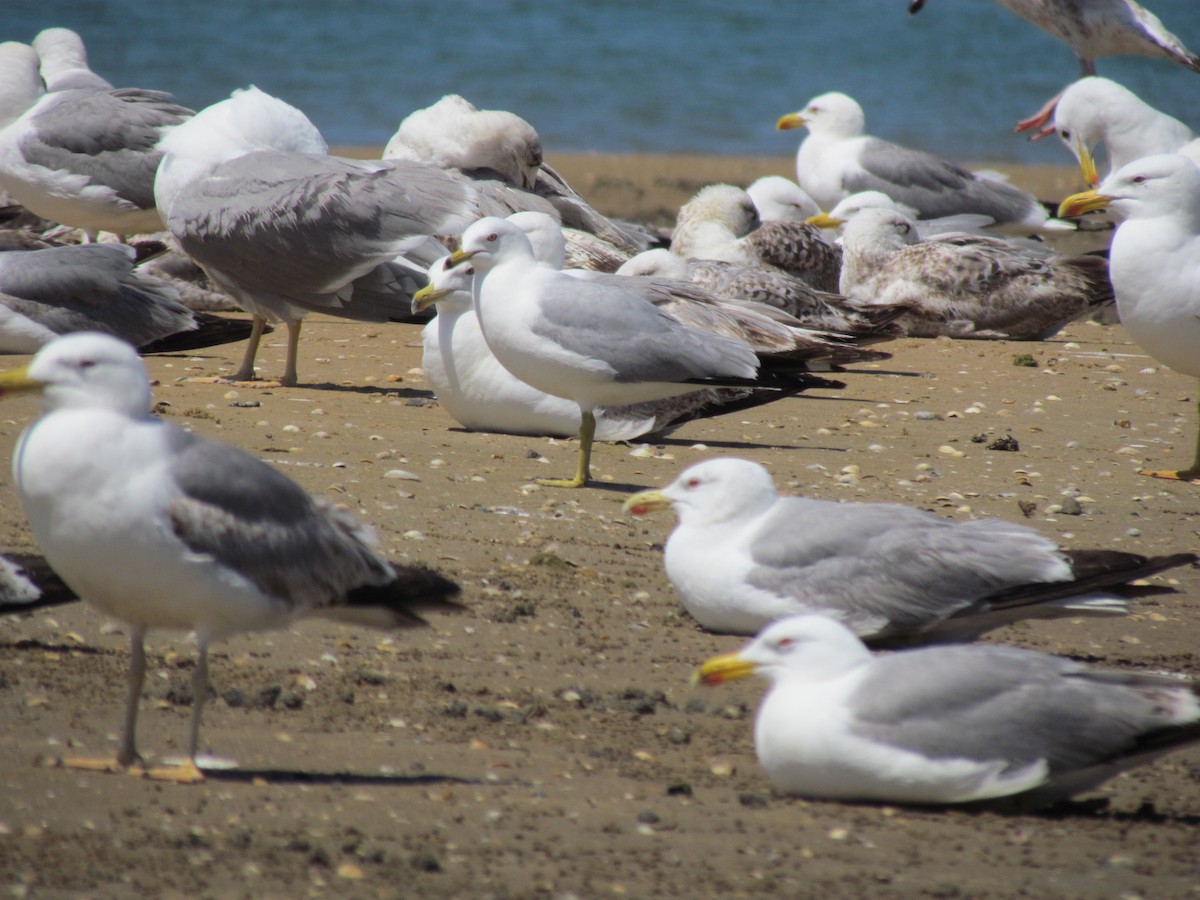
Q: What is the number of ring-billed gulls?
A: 1